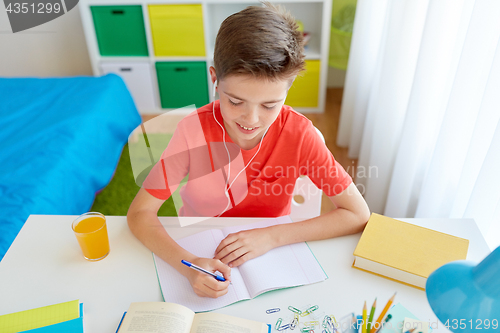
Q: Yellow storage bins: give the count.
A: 2